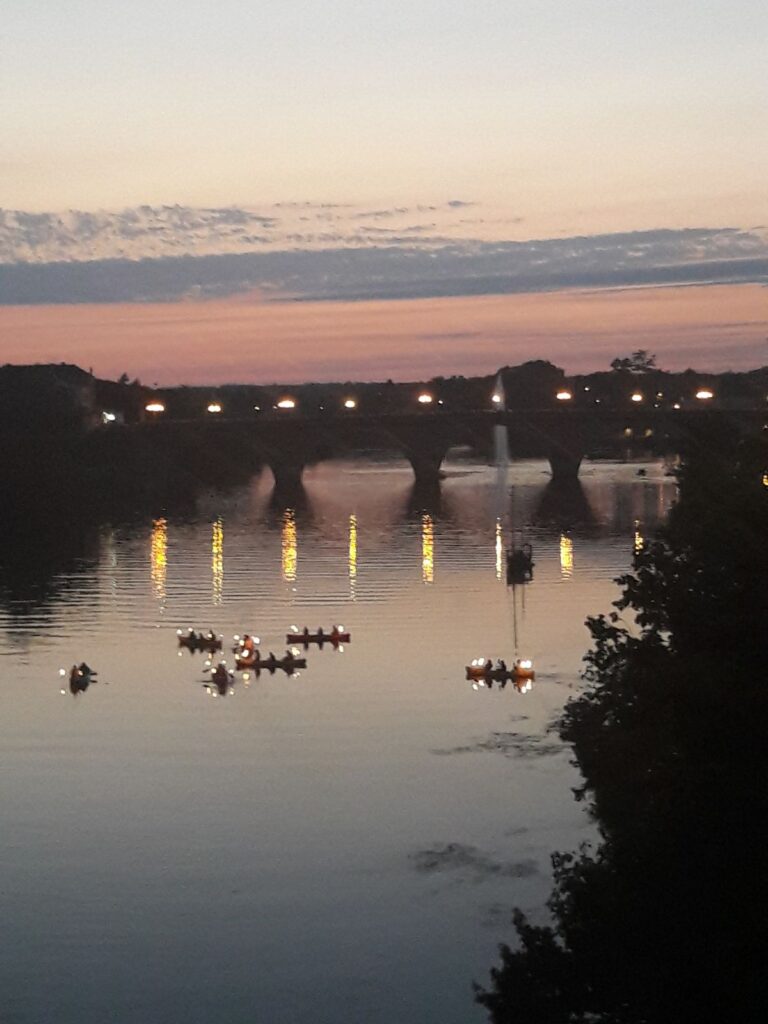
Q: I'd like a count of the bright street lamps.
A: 9